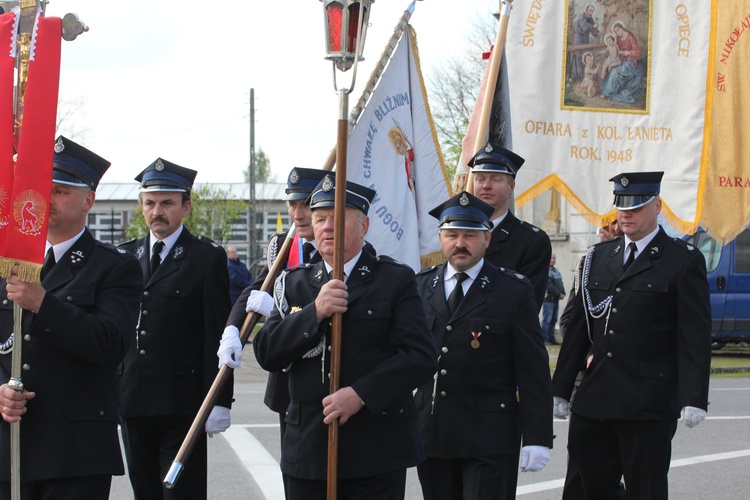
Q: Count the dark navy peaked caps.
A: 7